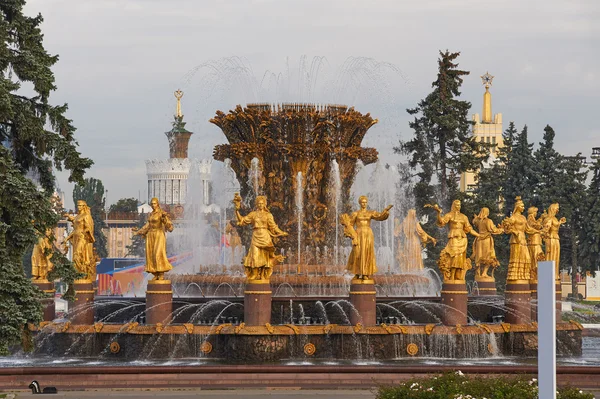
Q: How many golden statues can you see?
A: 11